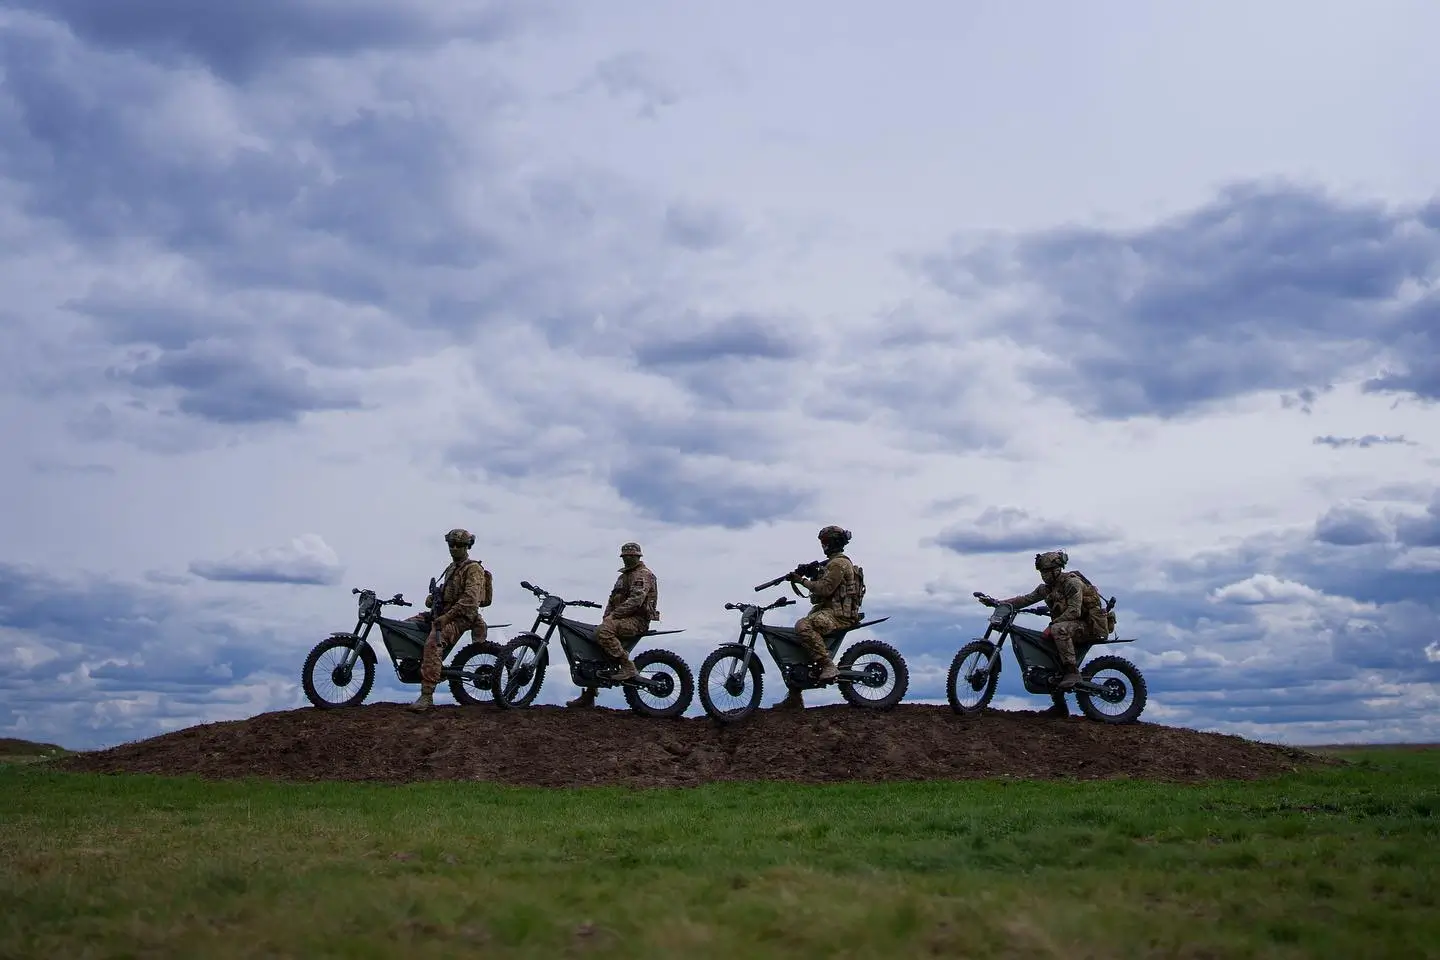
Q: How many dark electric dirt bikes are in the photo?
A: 4